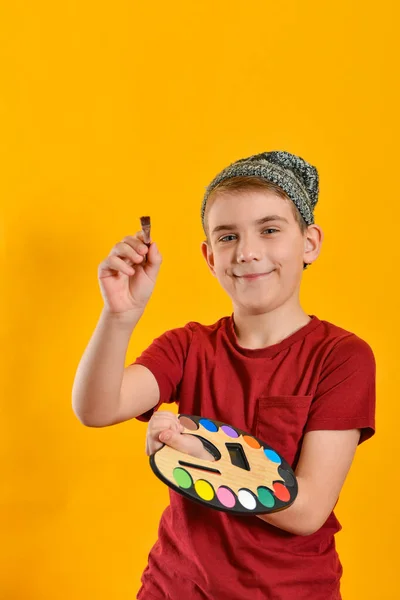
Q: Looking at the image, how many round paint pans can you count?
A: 12